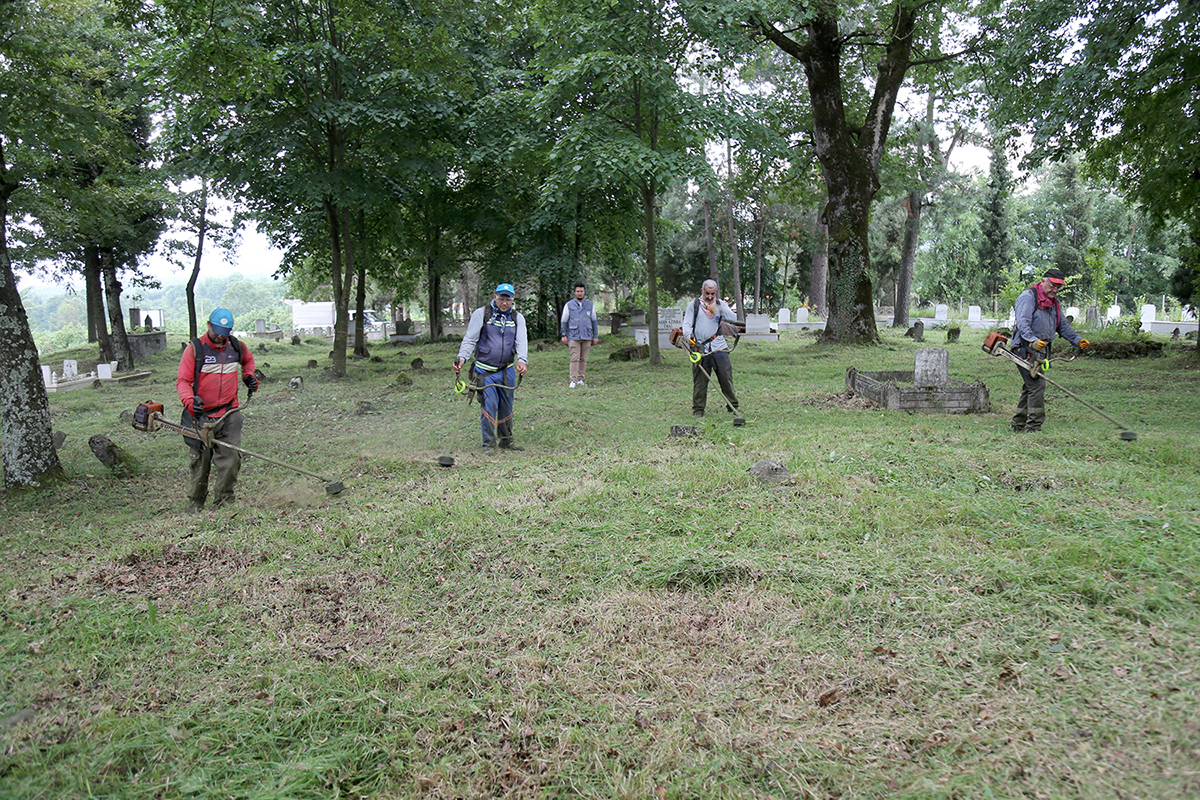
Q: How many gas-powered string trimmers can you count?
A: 4